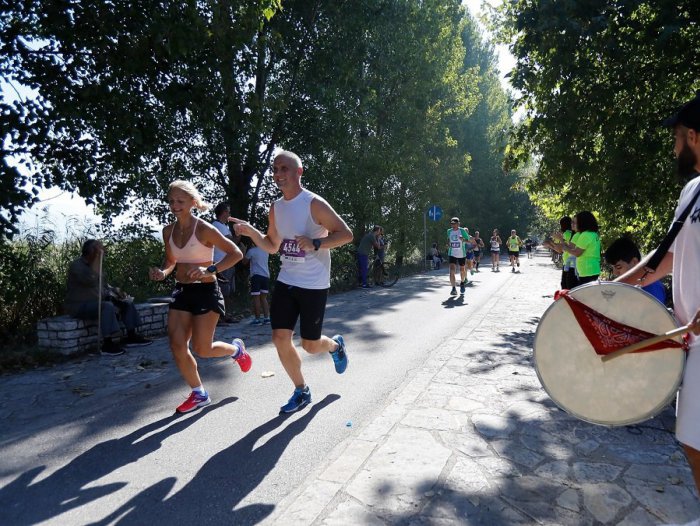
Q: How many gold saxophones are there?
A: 0